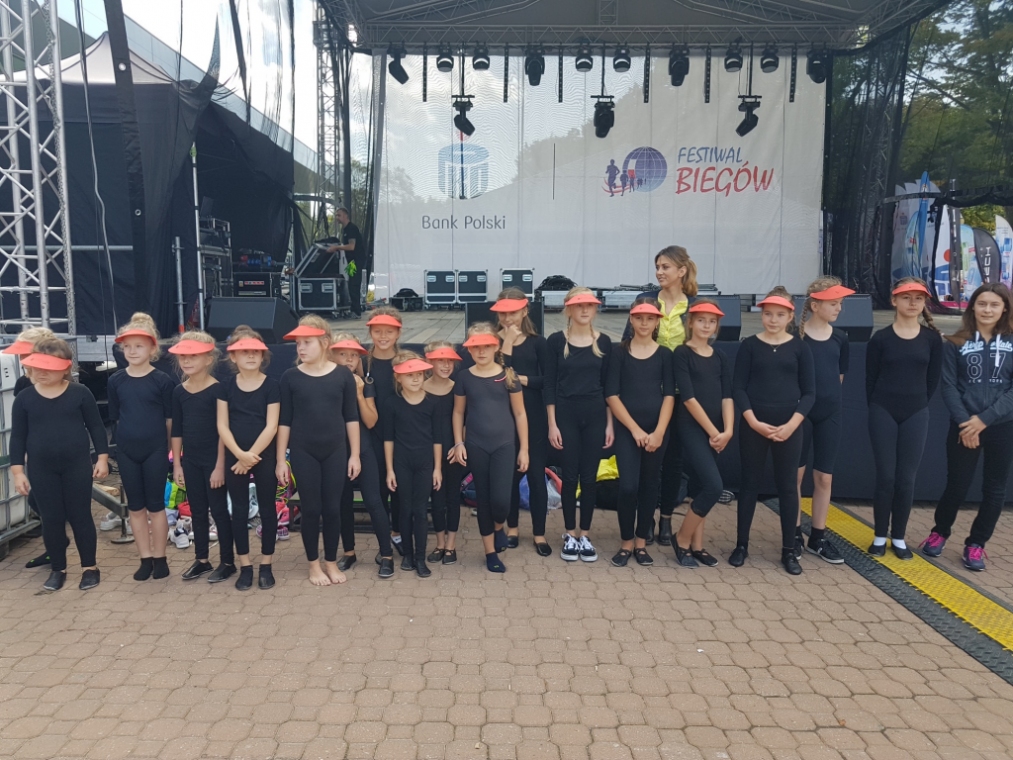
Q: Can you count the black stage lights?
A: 13